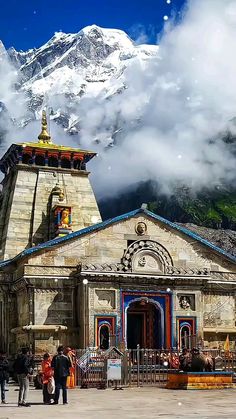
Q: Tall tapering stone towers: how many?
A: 1